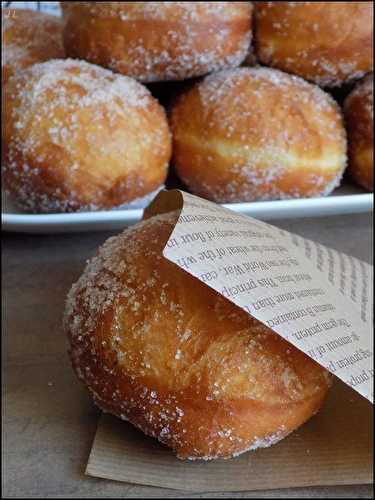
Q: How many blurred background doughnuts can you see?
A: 6